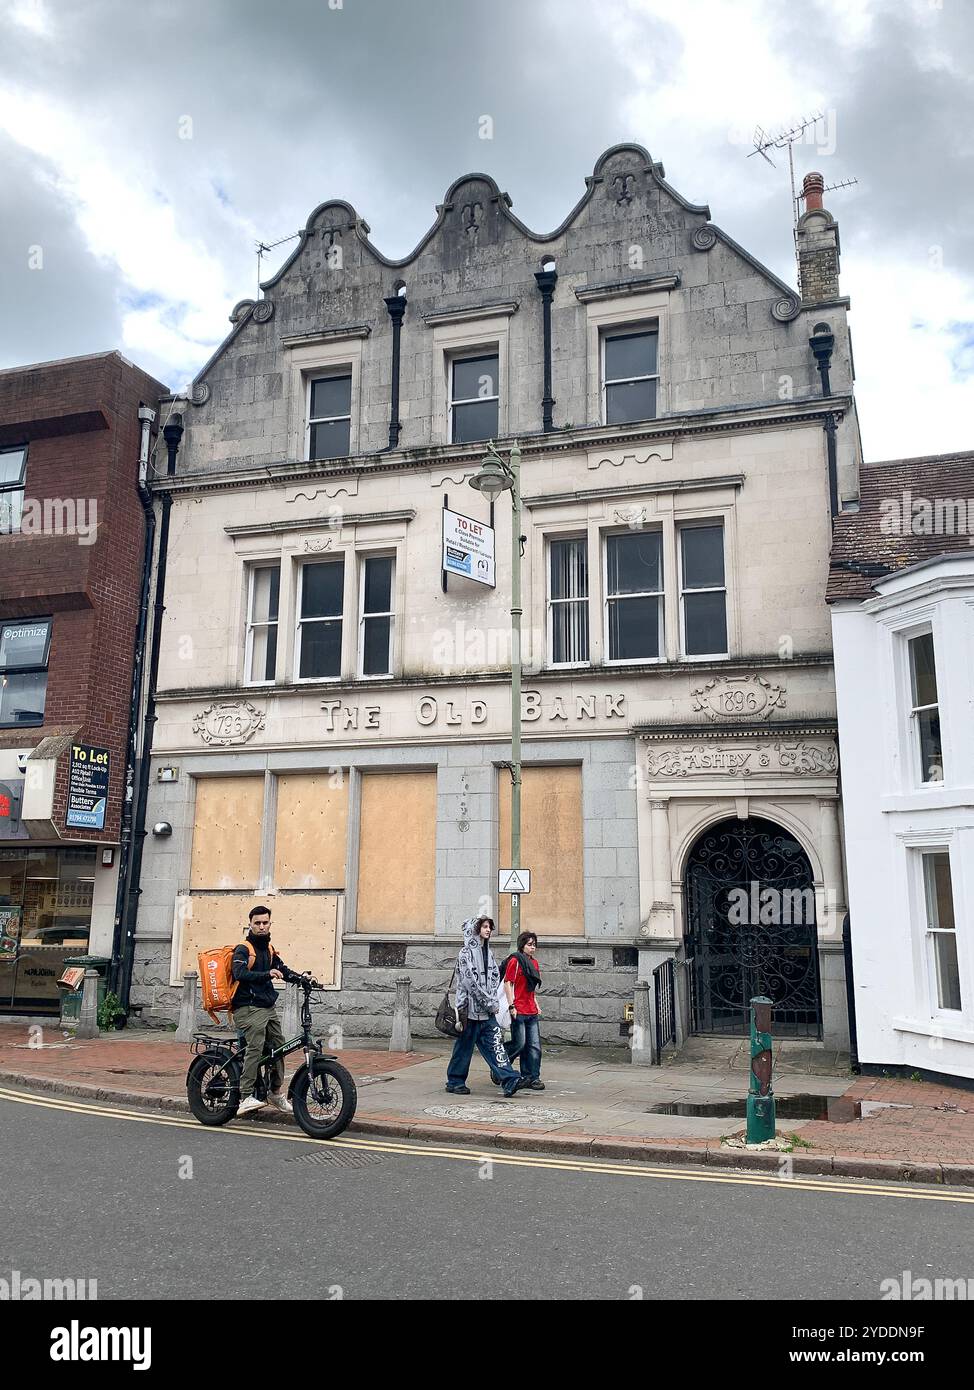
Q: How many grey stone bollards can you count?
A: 5